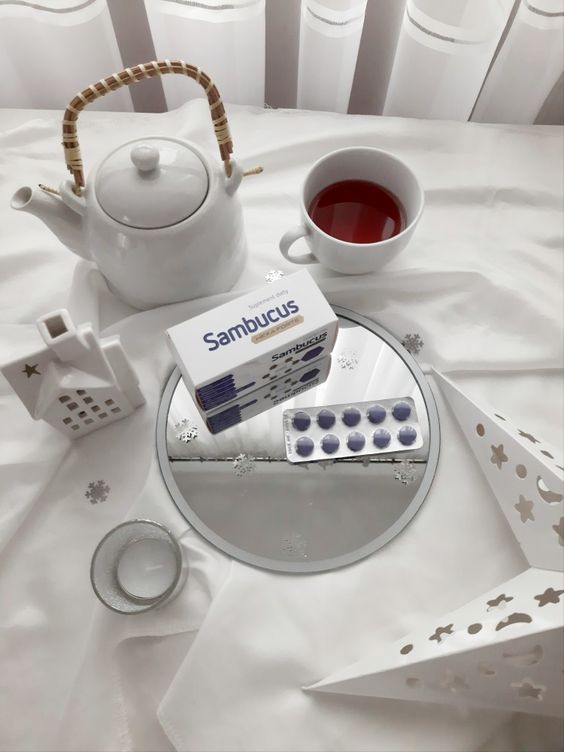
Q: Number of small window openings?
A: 12